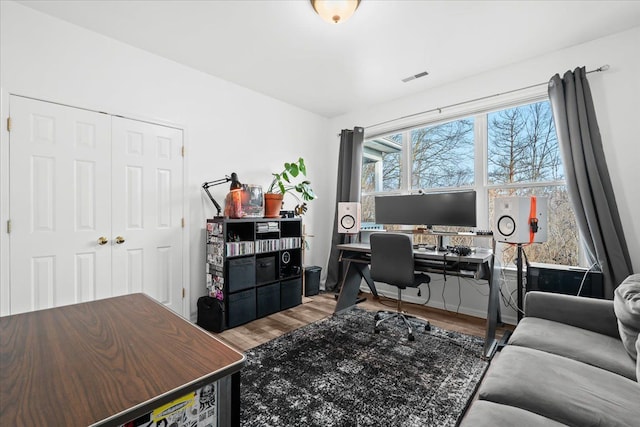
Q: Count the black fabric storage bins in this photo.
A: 5